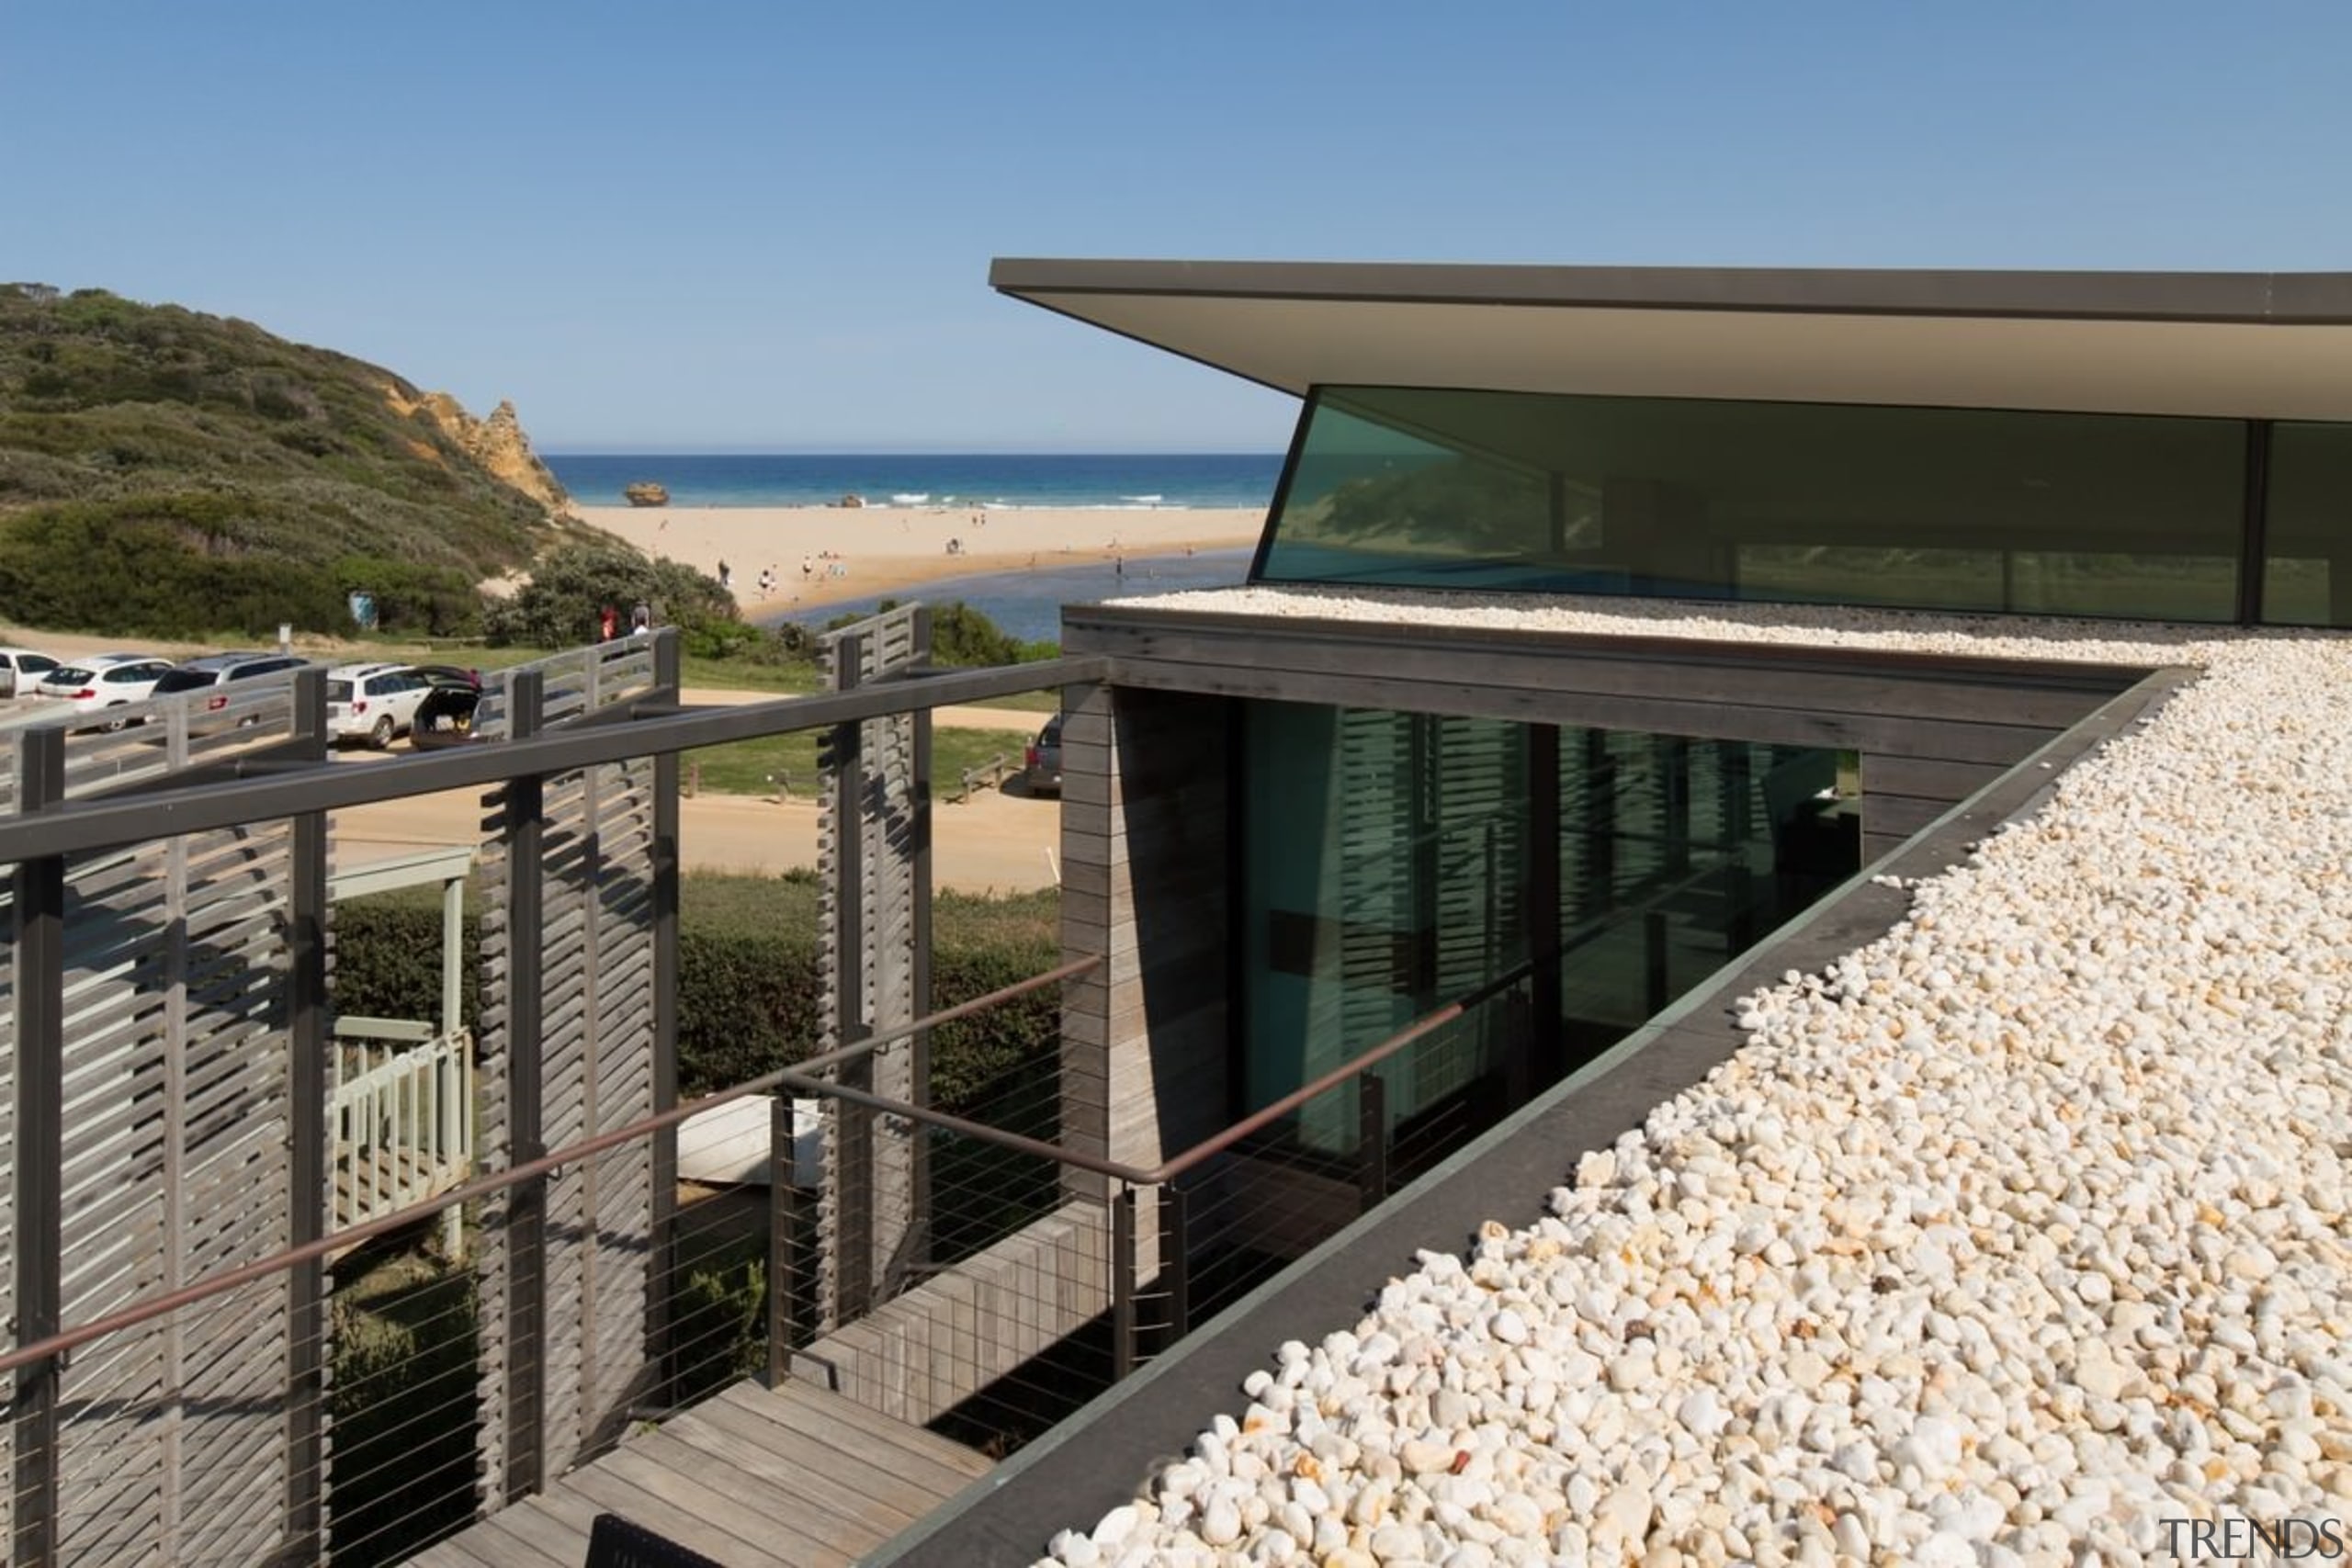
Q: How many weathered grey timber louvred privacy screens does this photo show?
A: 3